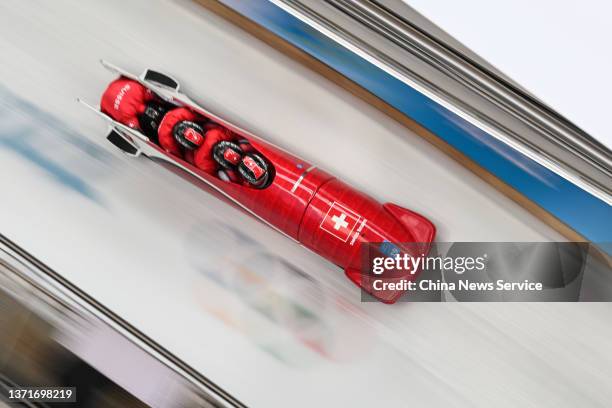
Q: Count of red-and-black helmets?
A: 3